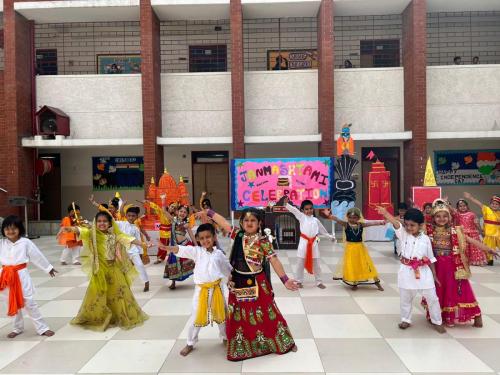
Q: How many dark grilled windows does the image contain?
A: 3